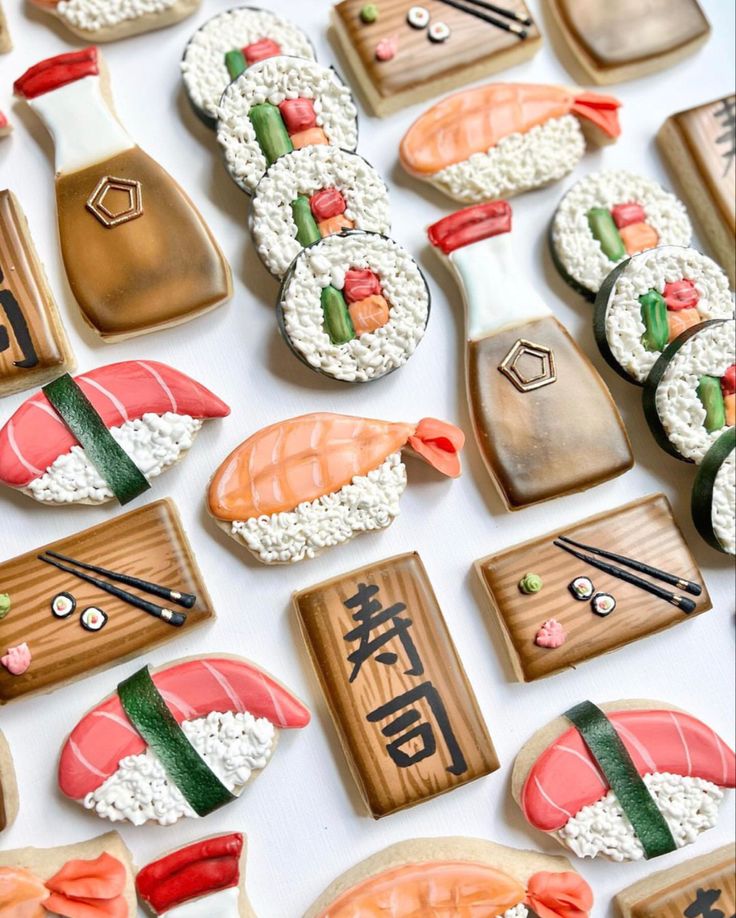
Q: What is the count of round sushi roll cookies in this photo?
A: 8